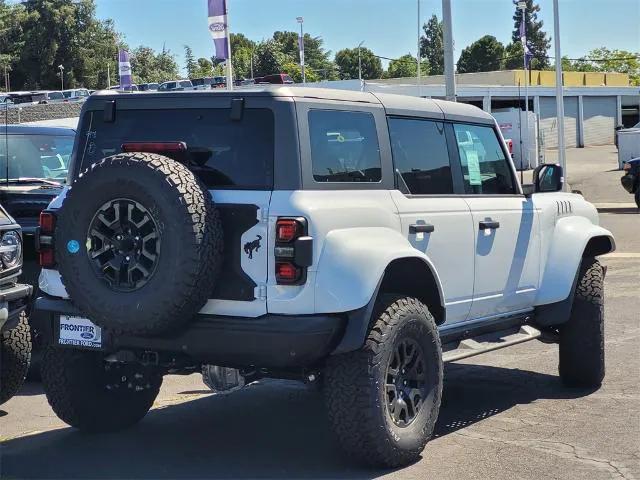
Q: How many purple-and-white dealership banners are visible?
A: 4